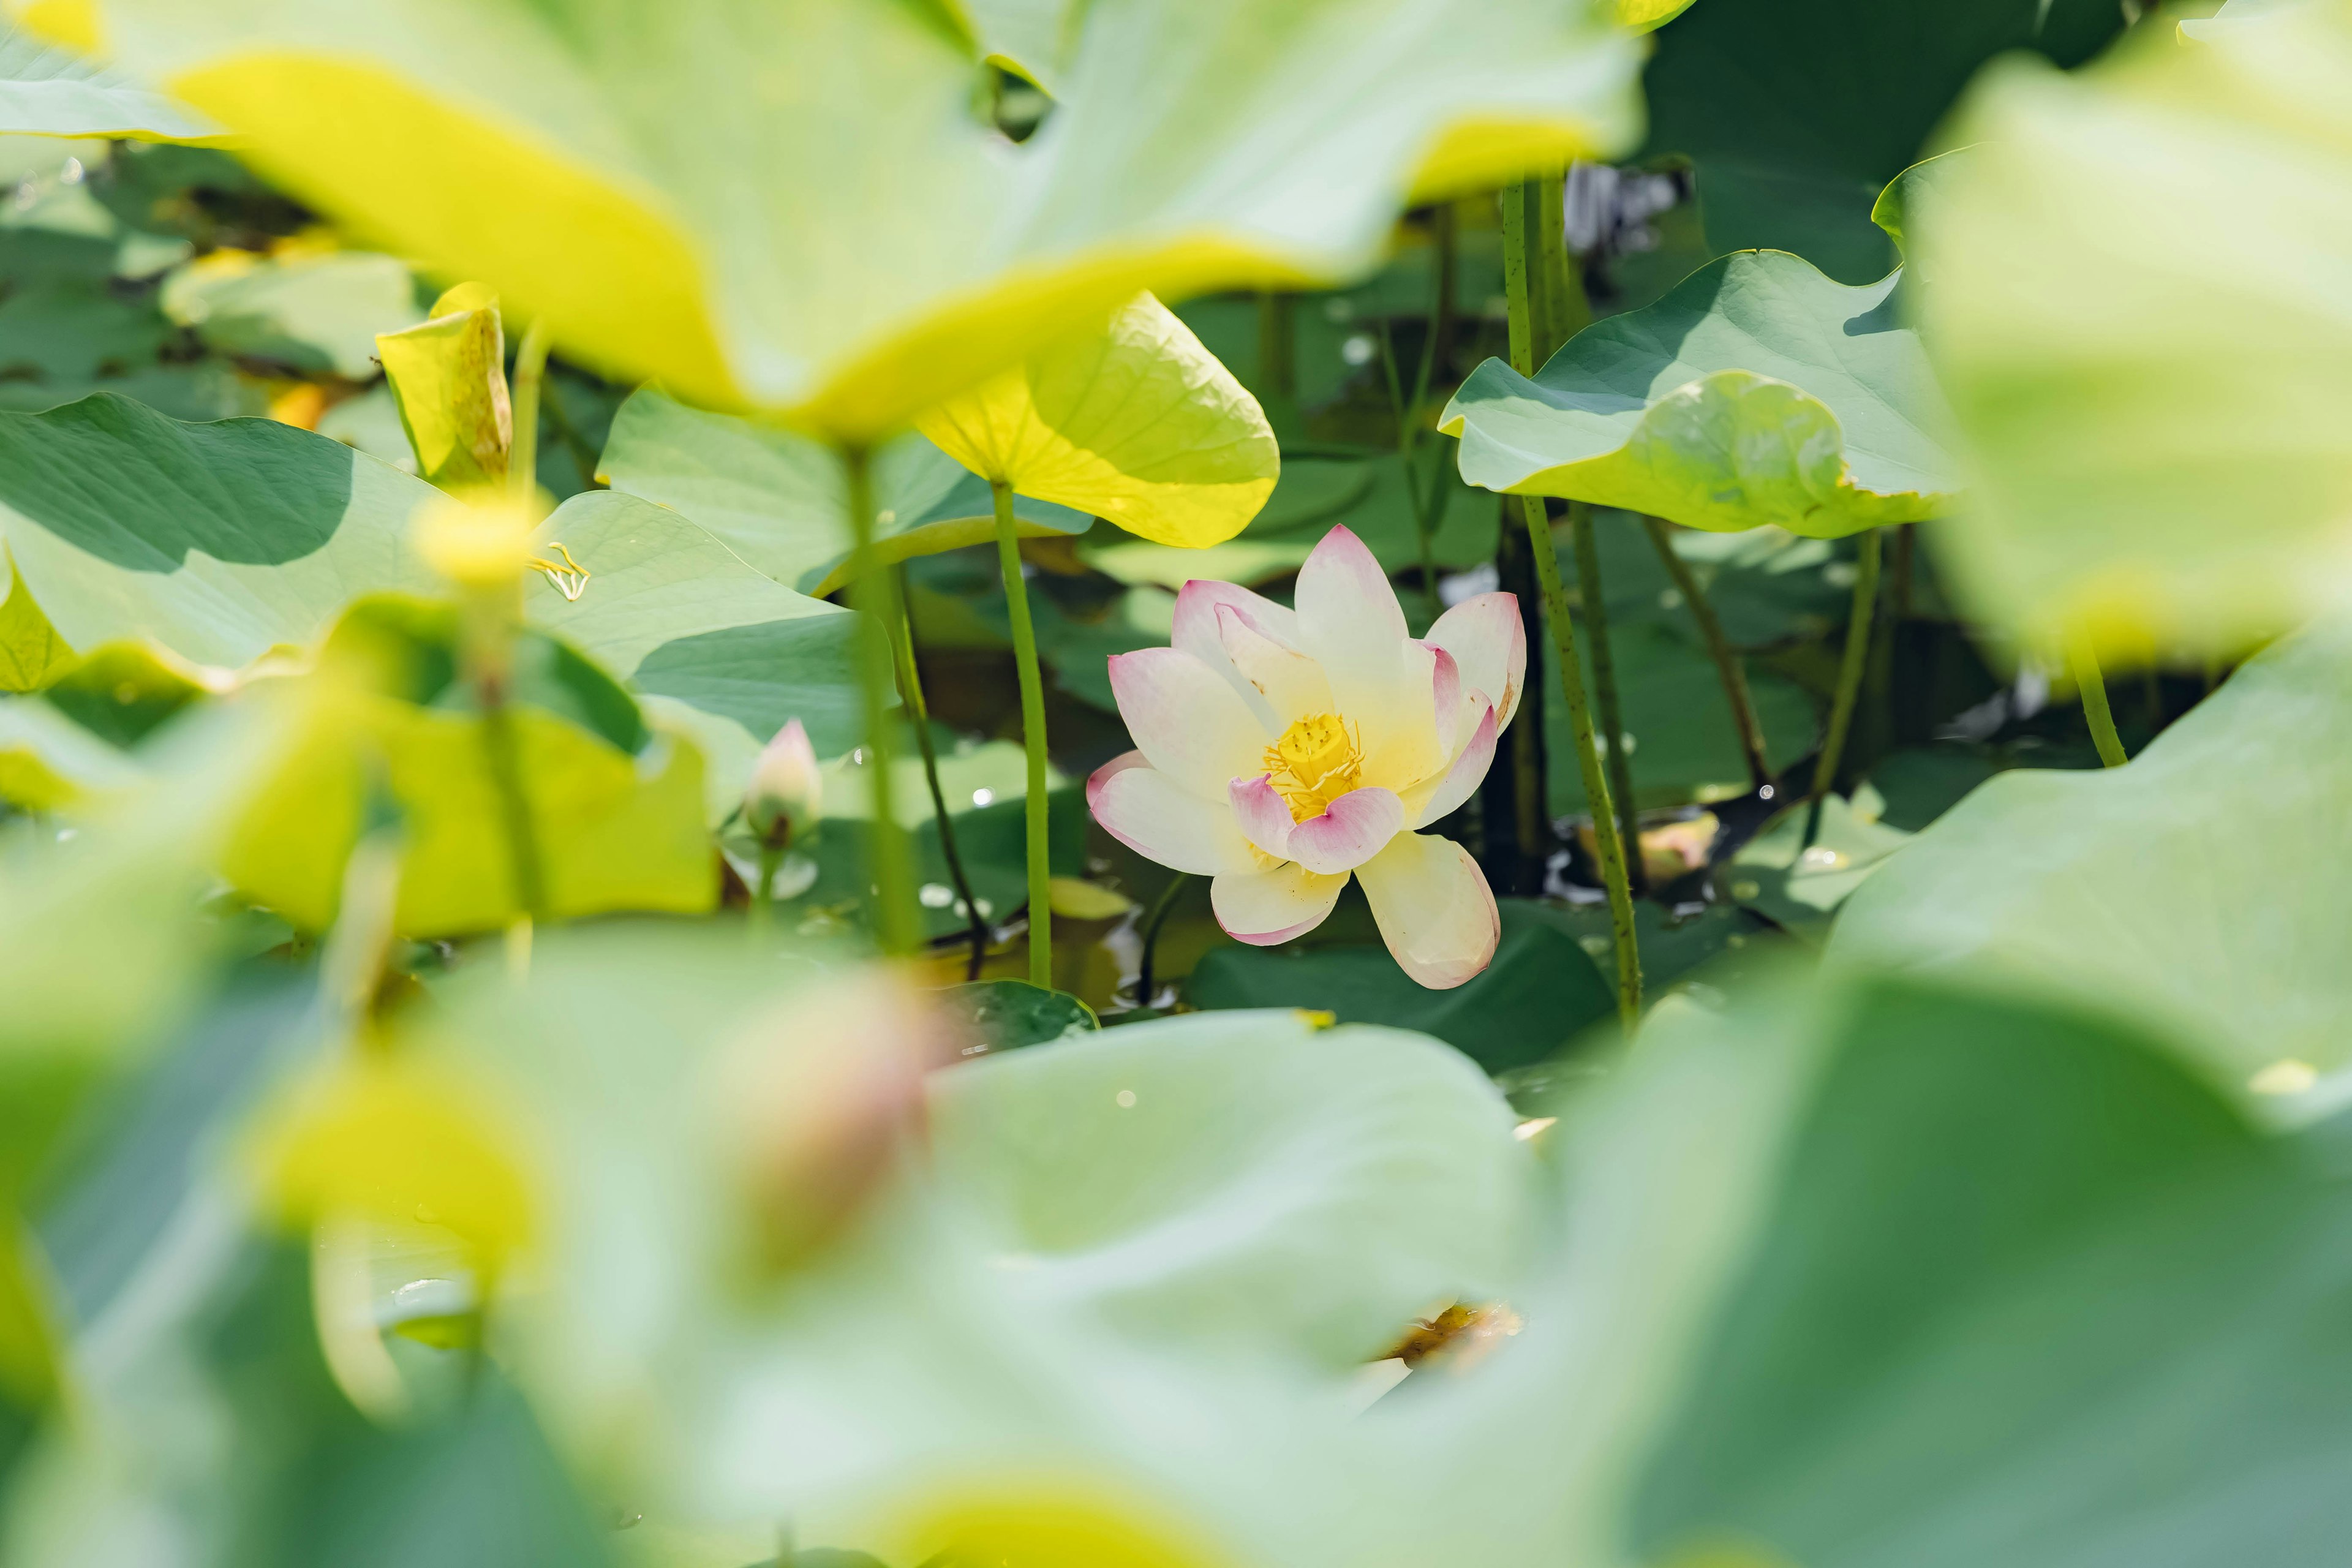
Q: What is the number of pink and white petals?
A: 13